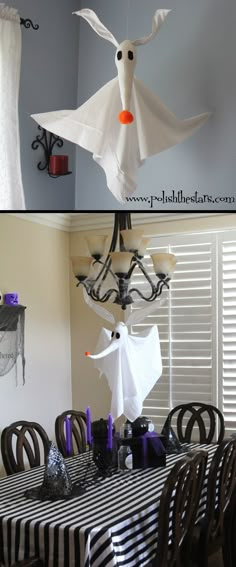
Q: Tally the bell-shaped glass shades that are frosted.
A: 6